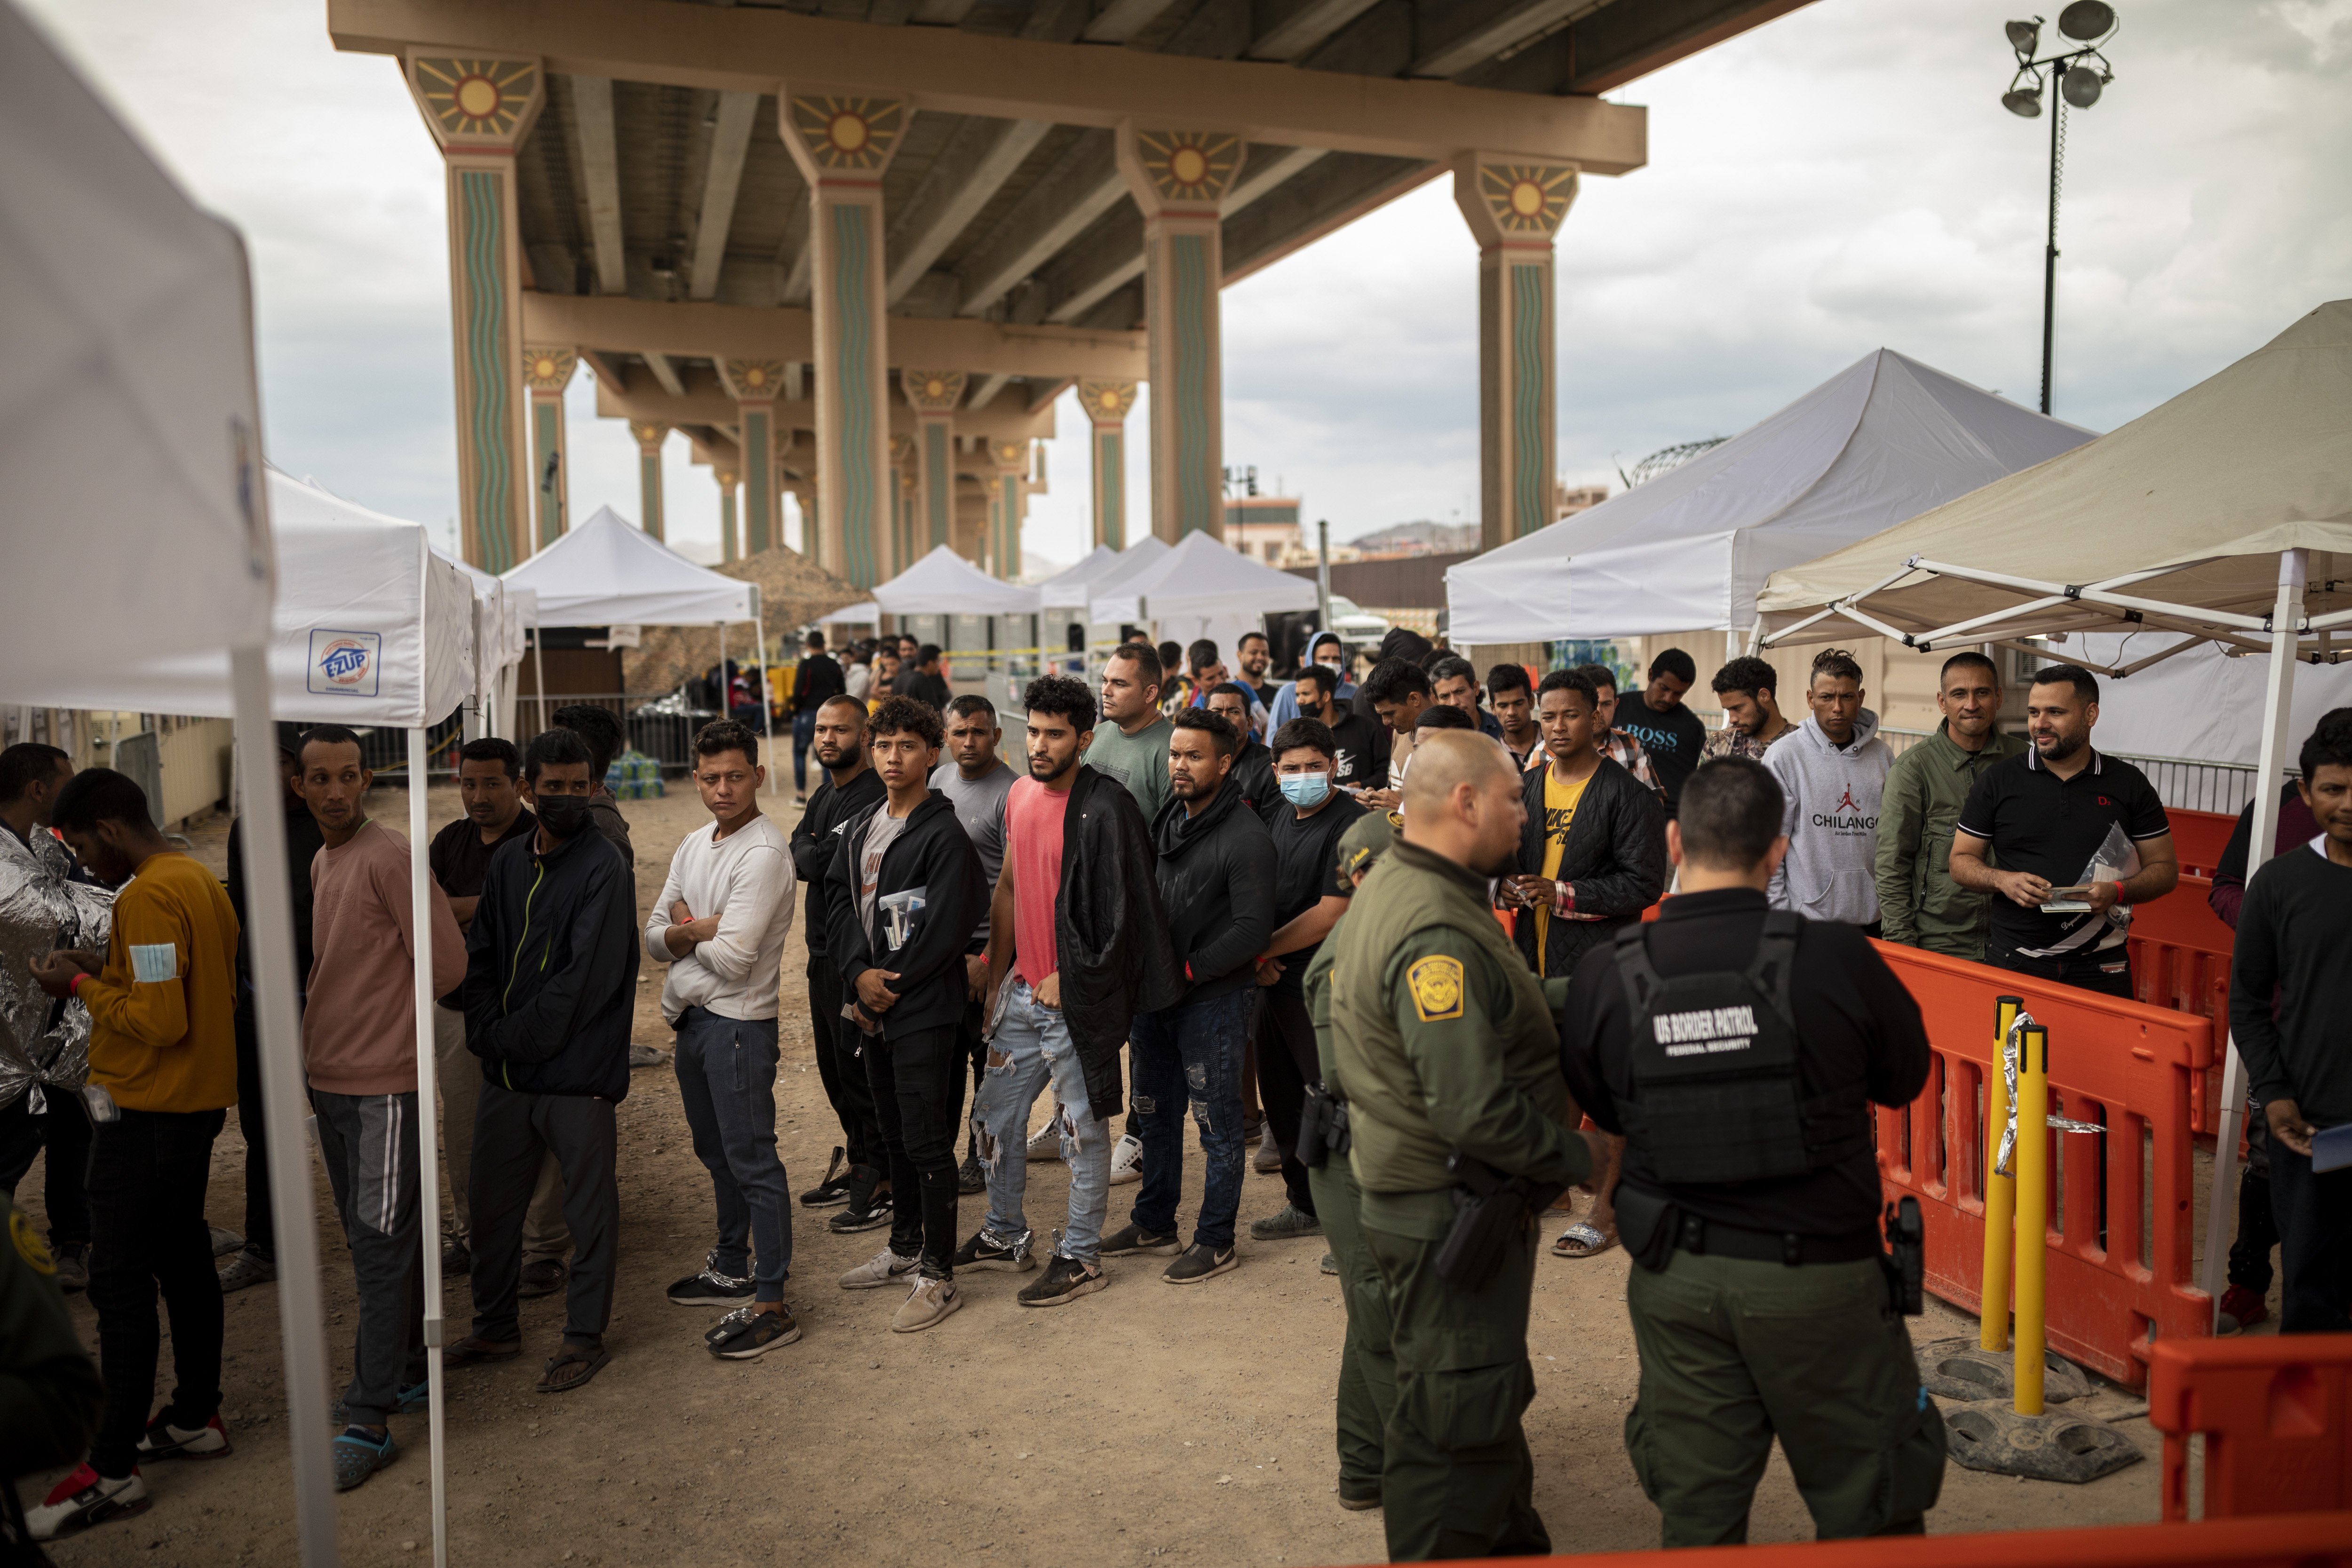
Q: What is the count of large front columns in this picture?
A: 4